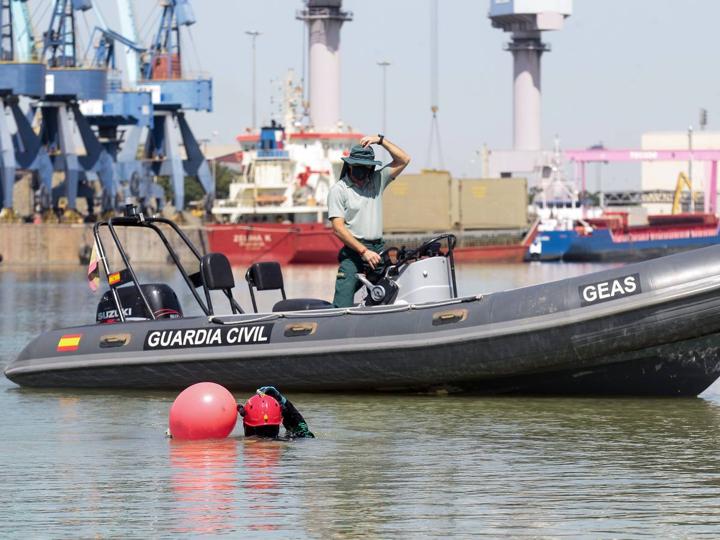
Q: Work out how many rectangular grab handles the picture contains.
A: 3